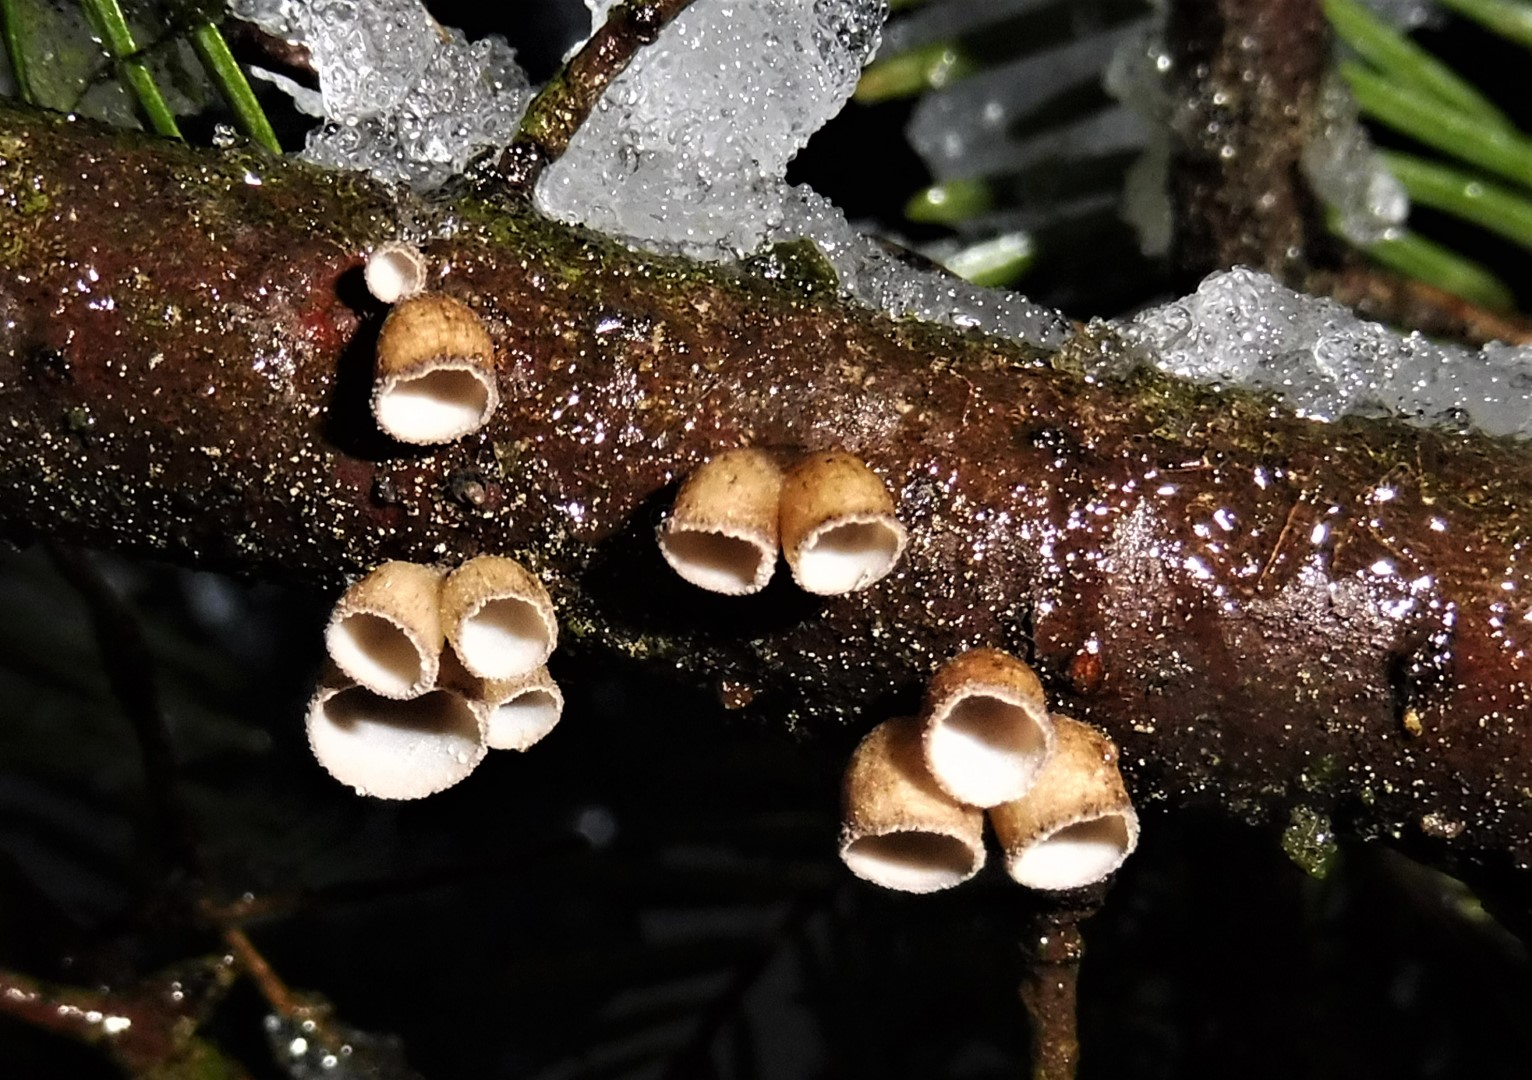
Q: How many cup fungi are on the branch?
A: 11